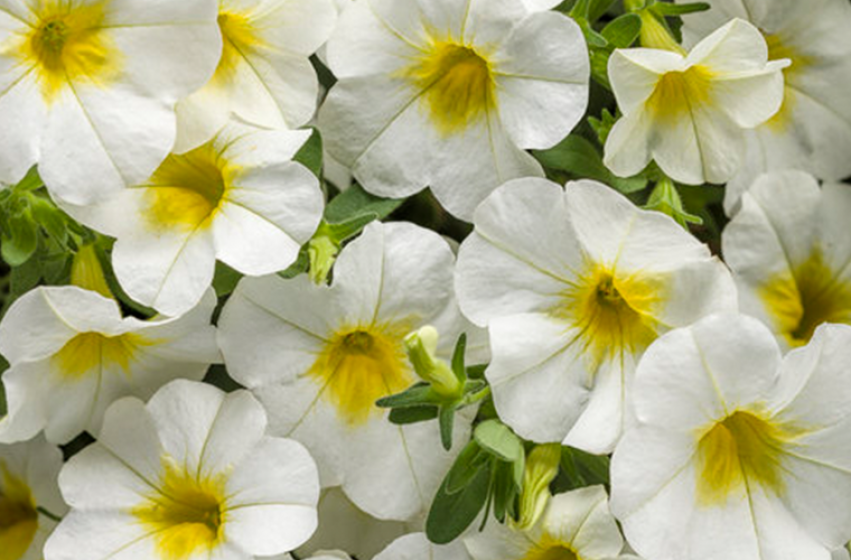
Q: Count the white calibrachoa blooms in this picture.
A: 14